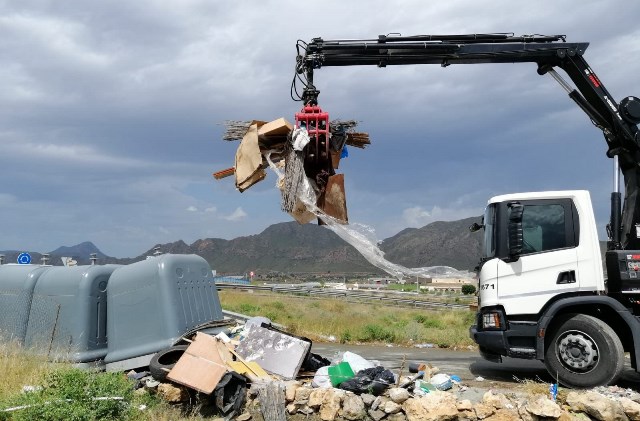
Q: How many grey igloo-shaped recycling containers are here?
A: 3